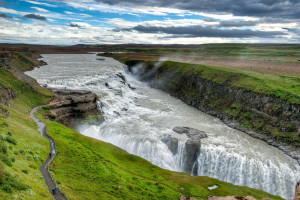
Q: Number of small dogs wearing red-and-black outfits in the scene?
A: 0